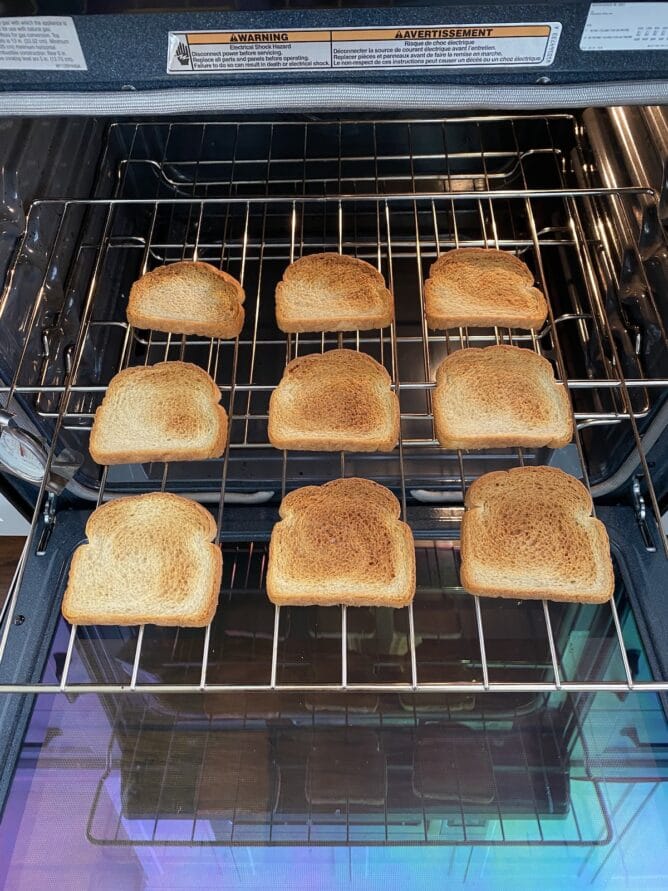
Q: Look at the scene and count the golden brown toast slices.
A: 9